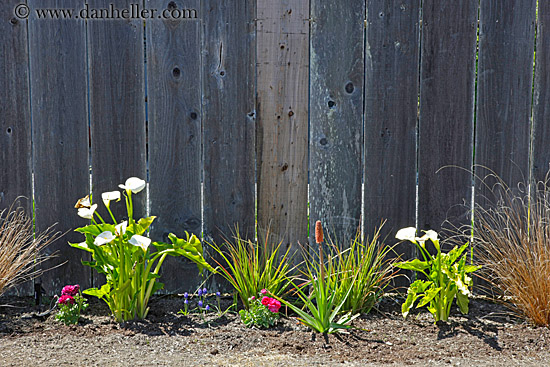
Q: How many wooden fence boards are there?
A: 11